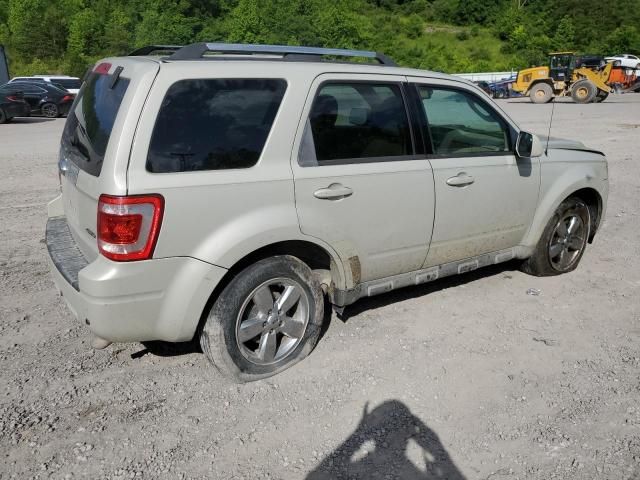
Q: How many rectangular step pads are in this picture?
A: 4